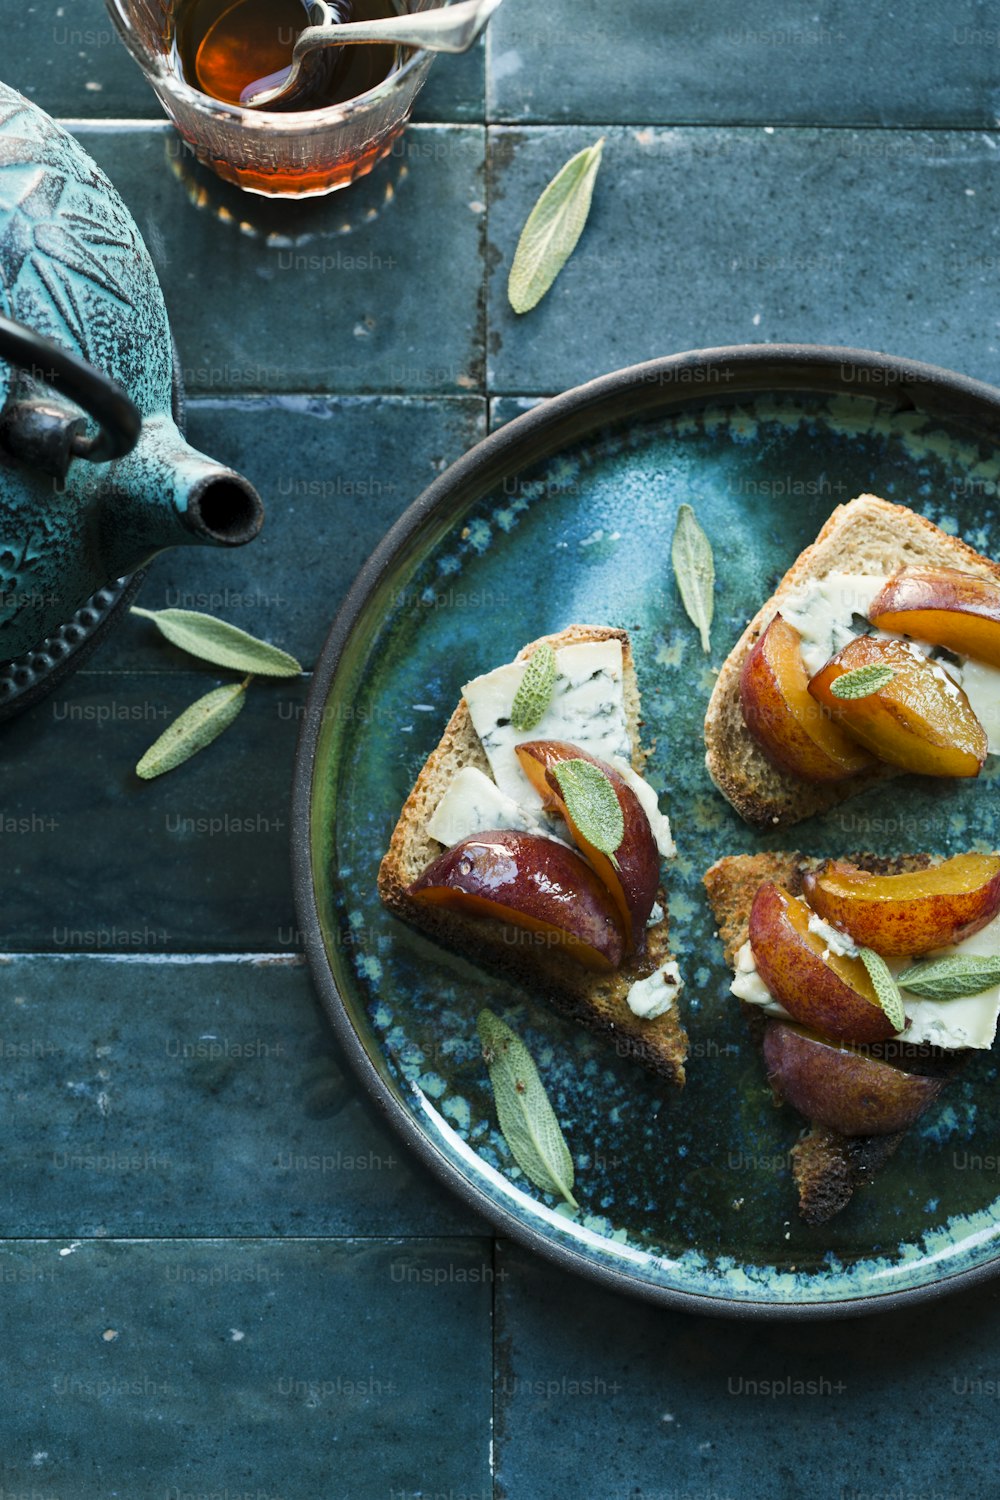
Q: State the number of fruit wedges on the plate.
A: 8